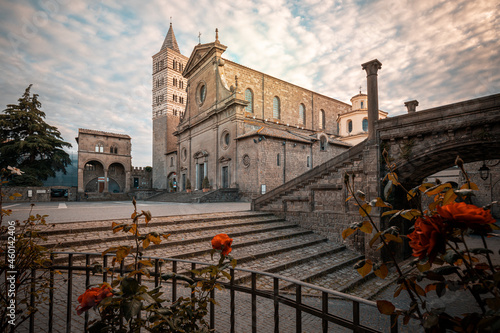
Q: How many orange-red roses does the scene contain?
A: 4